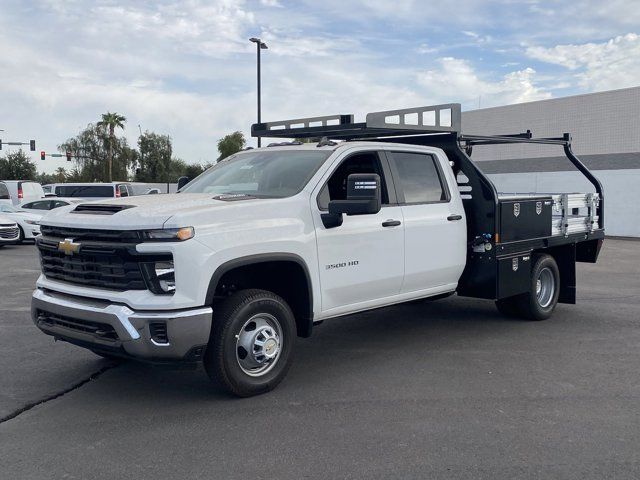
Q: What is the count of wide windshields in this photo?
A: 1